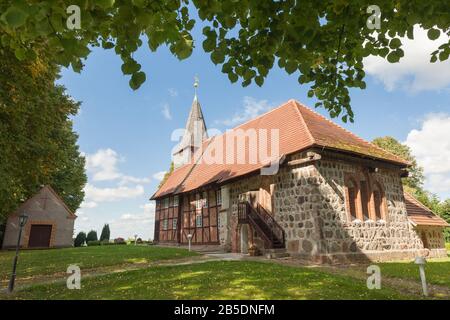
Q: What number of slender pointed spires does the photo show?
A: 1